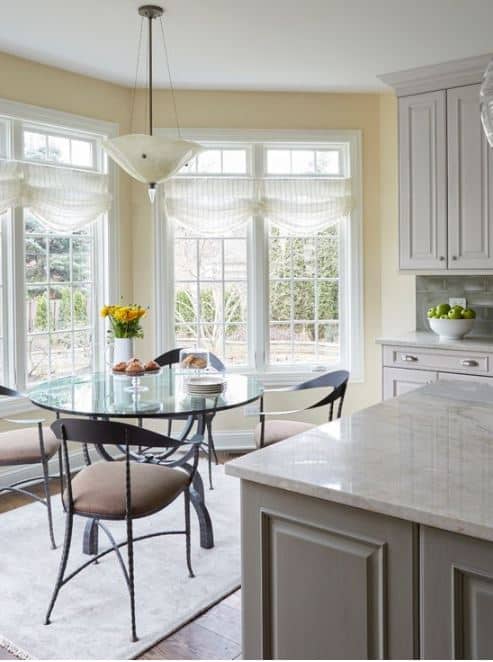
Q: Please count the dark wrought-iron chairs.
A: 4